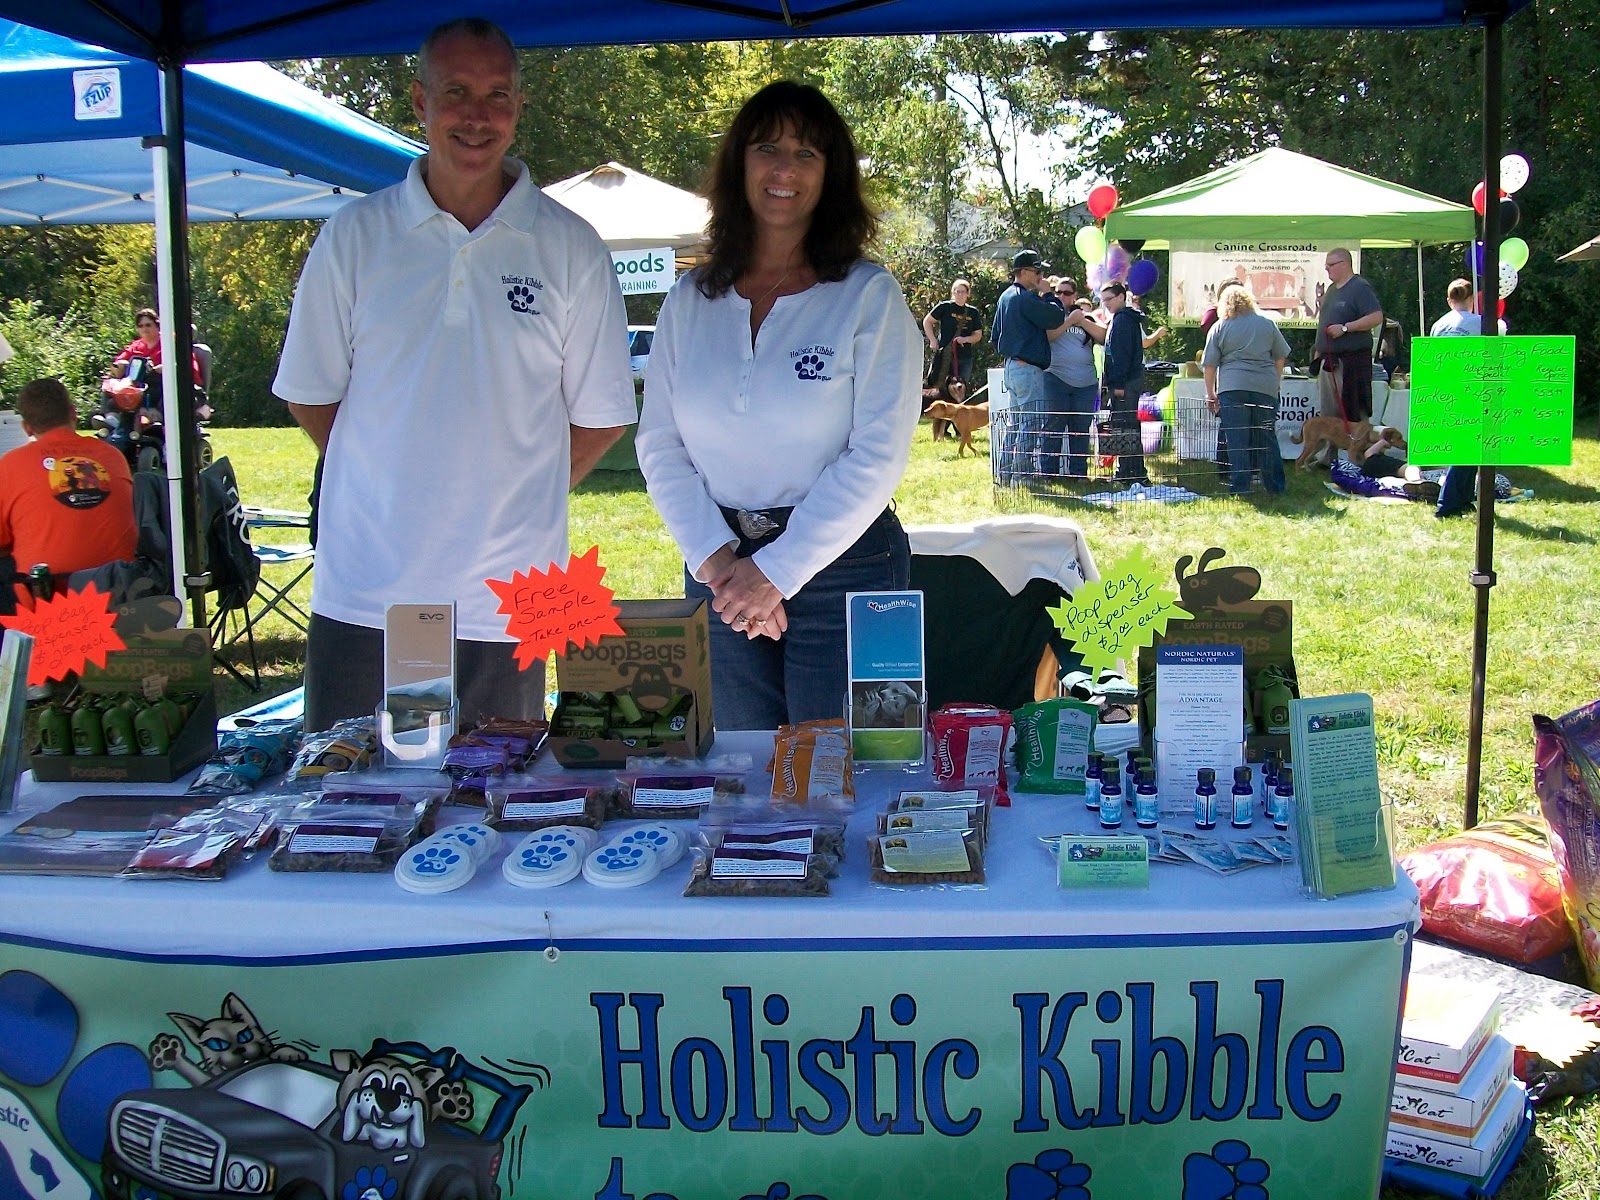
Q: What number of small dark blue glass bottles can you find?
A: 11